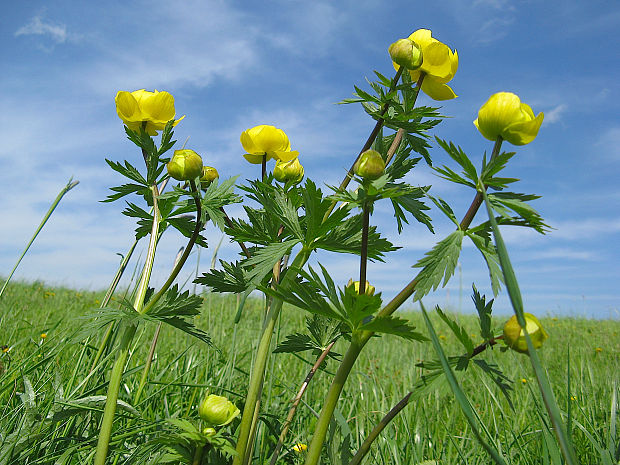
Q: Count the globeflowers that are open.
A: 4